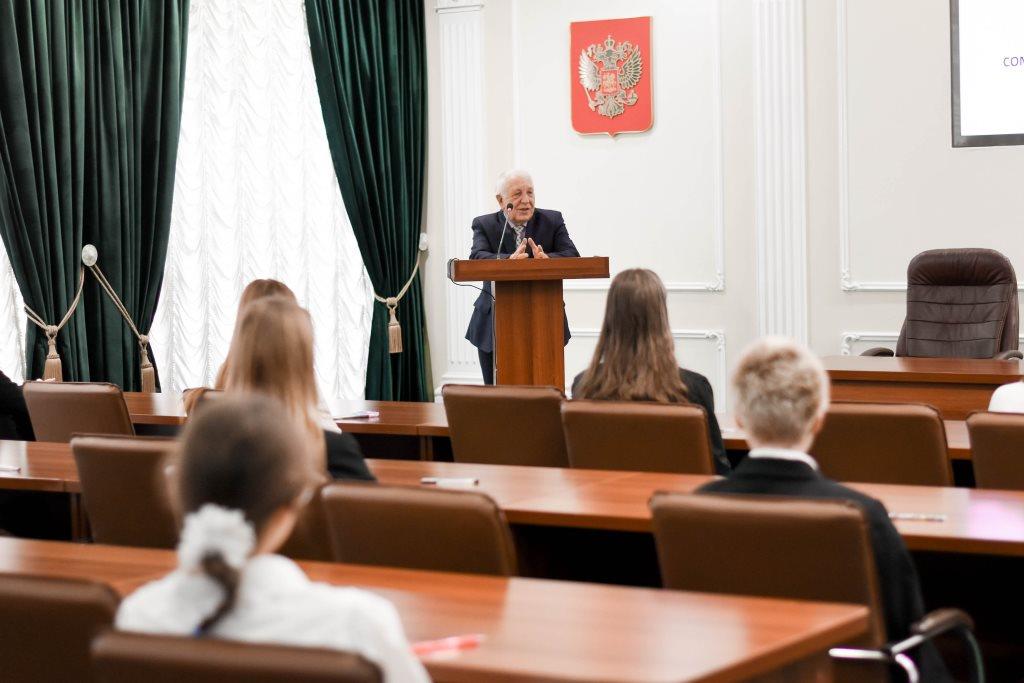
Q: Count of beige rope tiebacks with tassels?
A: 3